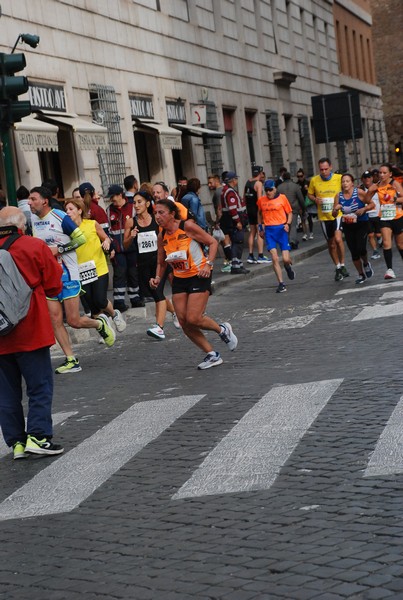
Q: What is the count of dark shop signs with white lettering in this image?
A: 3